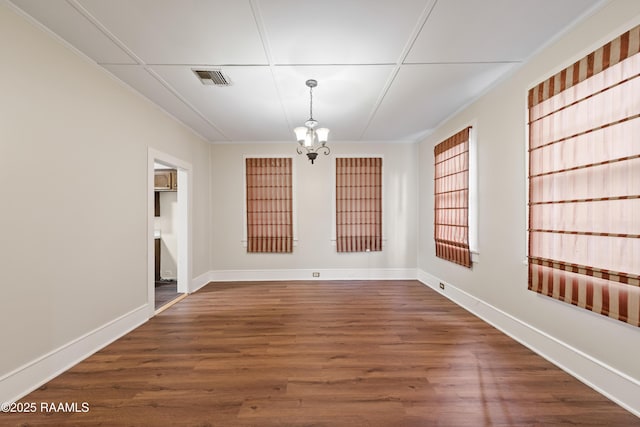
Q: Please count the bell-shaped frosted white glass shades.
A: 3